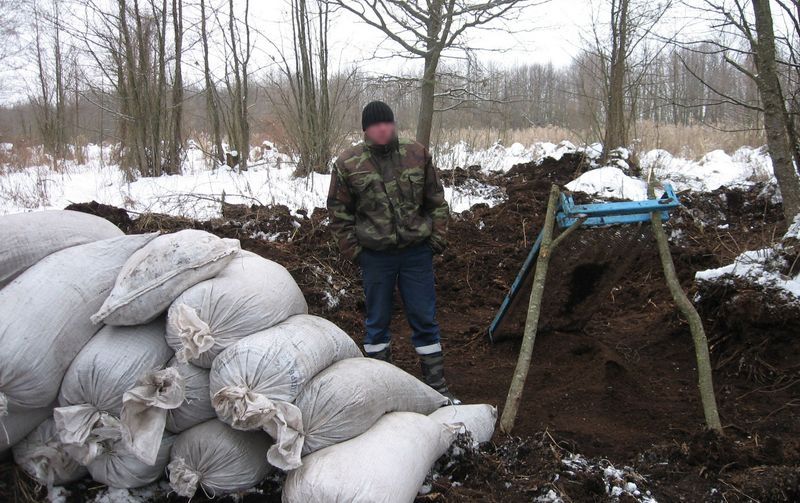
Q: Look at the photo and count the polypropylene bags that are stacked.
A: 14